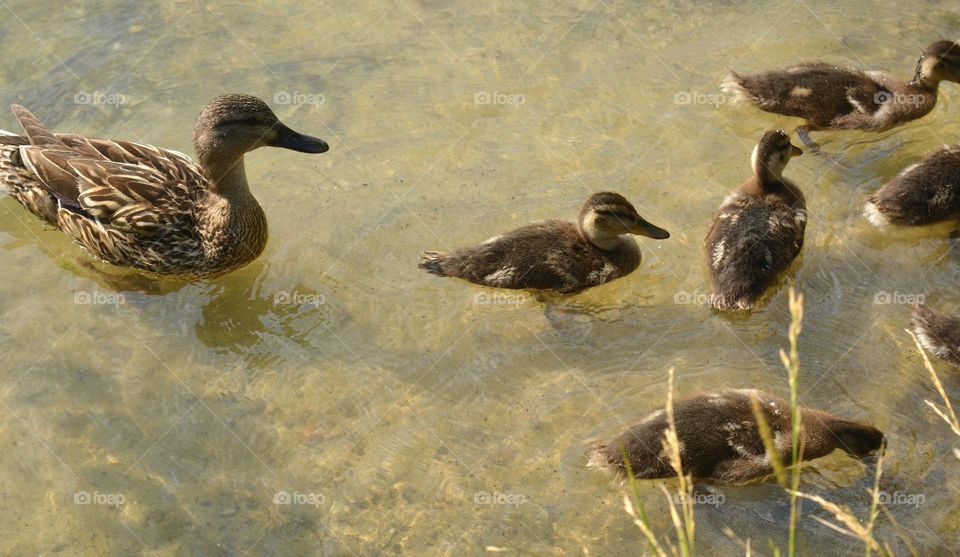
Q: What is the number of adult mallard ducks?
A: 1